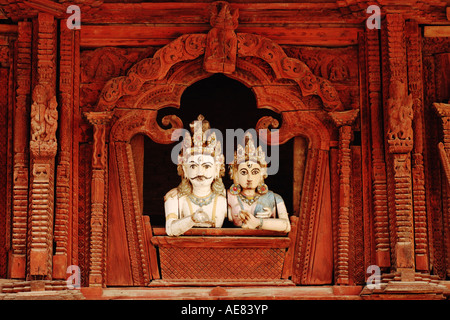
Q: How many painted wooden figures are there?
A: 2